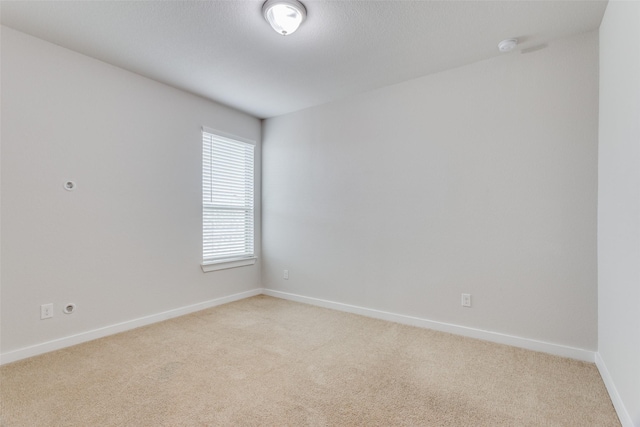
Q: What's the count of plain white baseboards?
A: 3